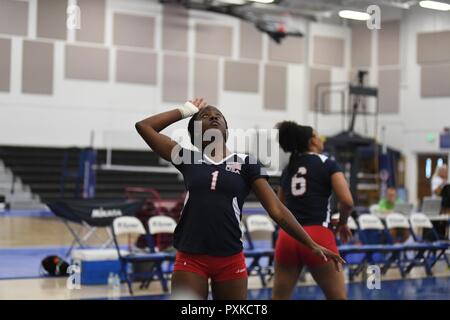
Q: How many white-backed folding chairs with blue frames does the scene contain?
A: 7